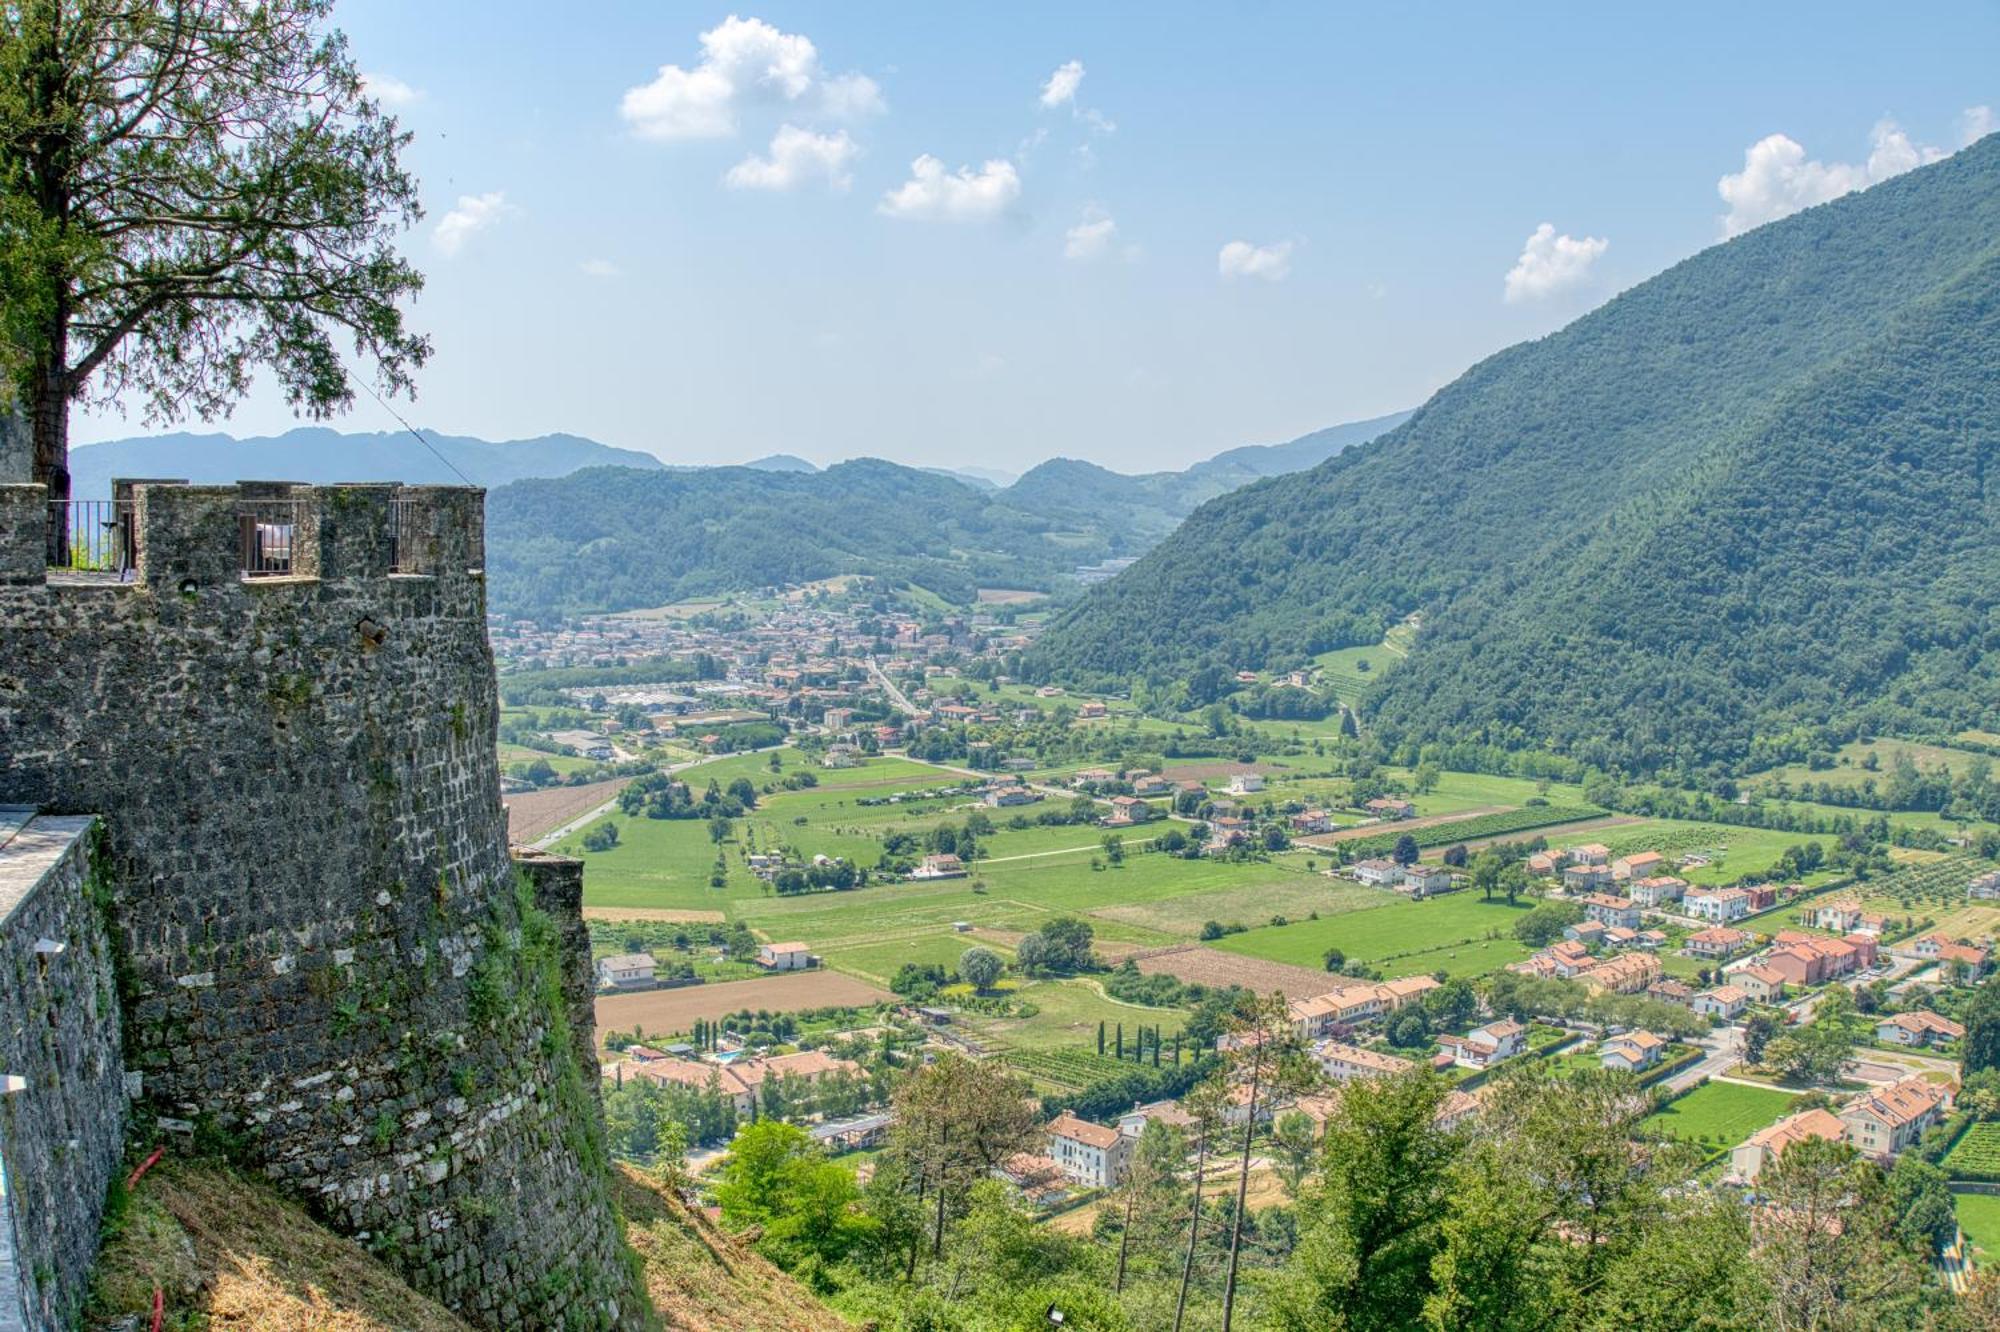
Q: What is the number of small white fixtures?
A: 2